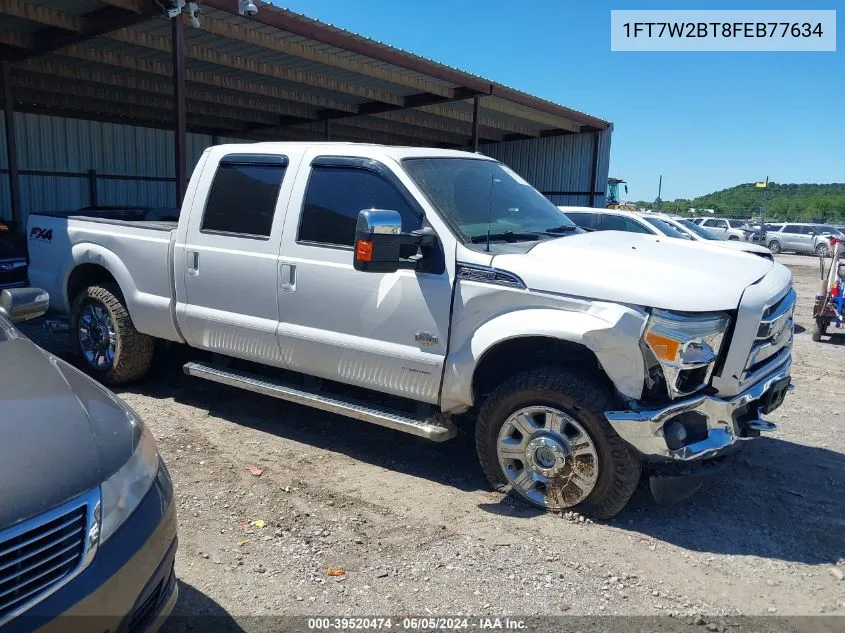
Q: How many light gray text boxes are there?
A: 1